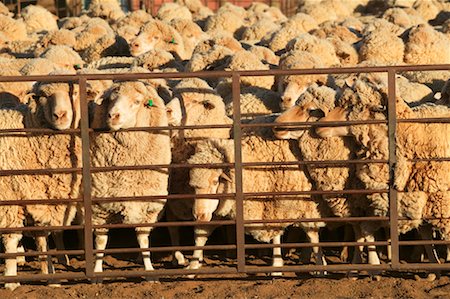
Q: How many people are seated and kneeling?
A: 0